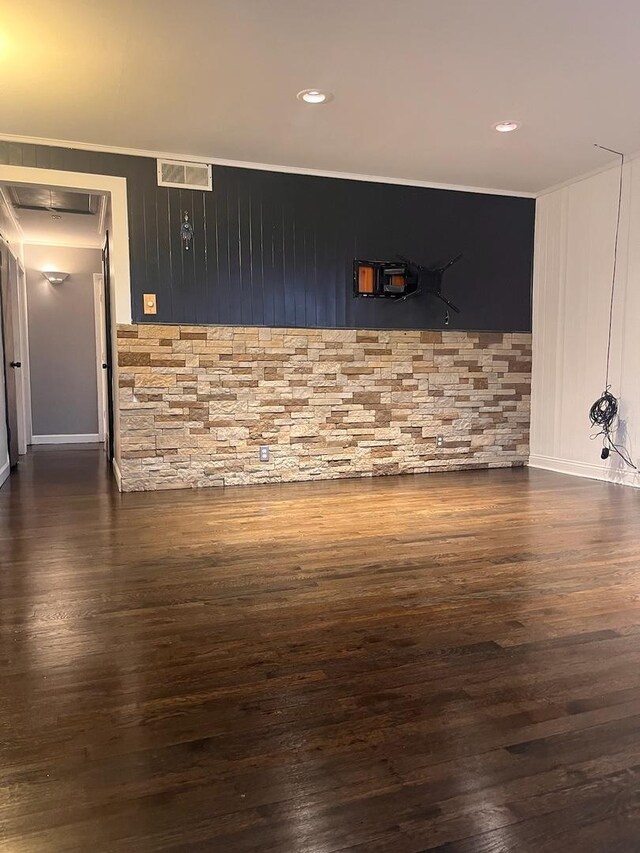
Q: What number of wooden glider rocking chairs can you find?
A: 0